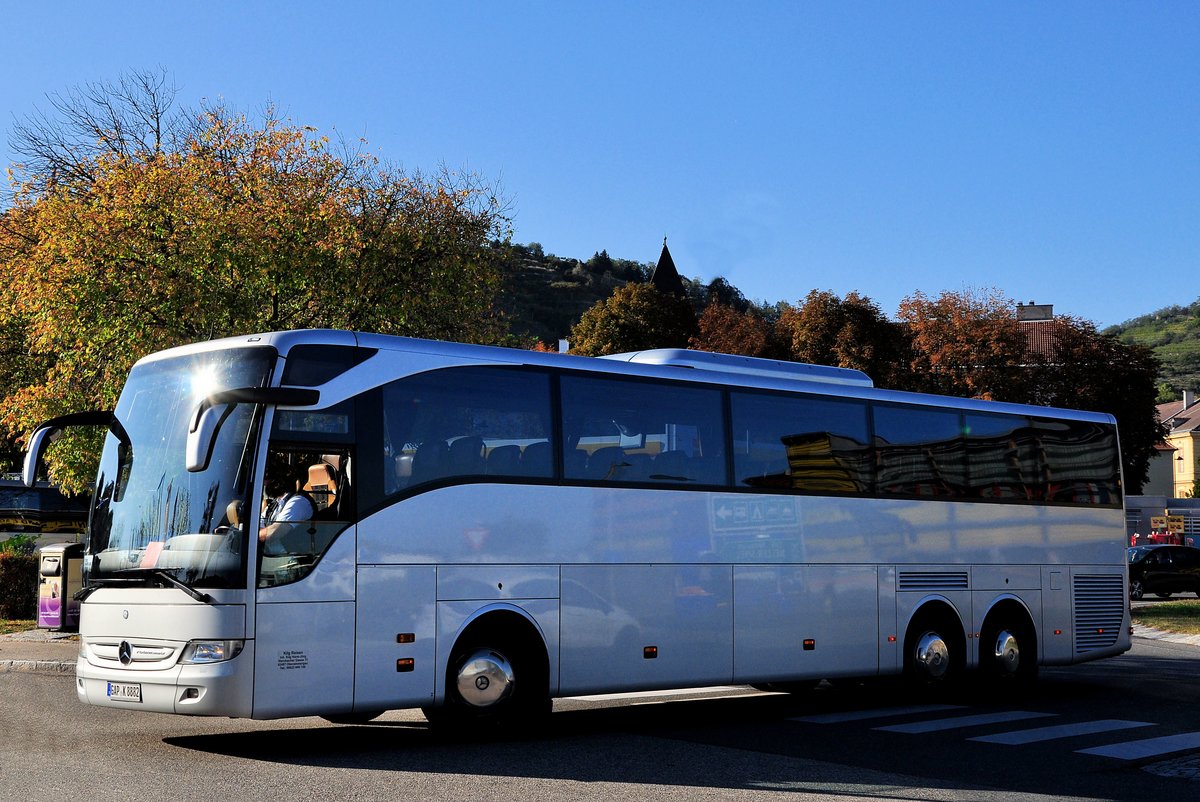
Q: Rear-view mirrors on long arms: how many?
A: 2